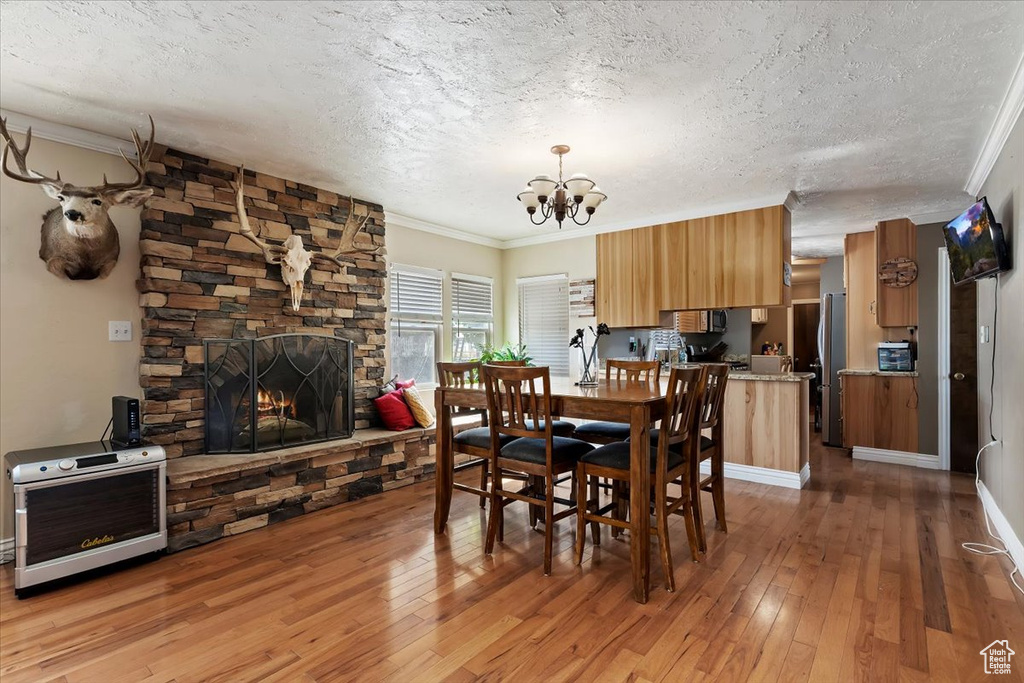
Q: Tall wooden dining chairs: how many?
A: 6